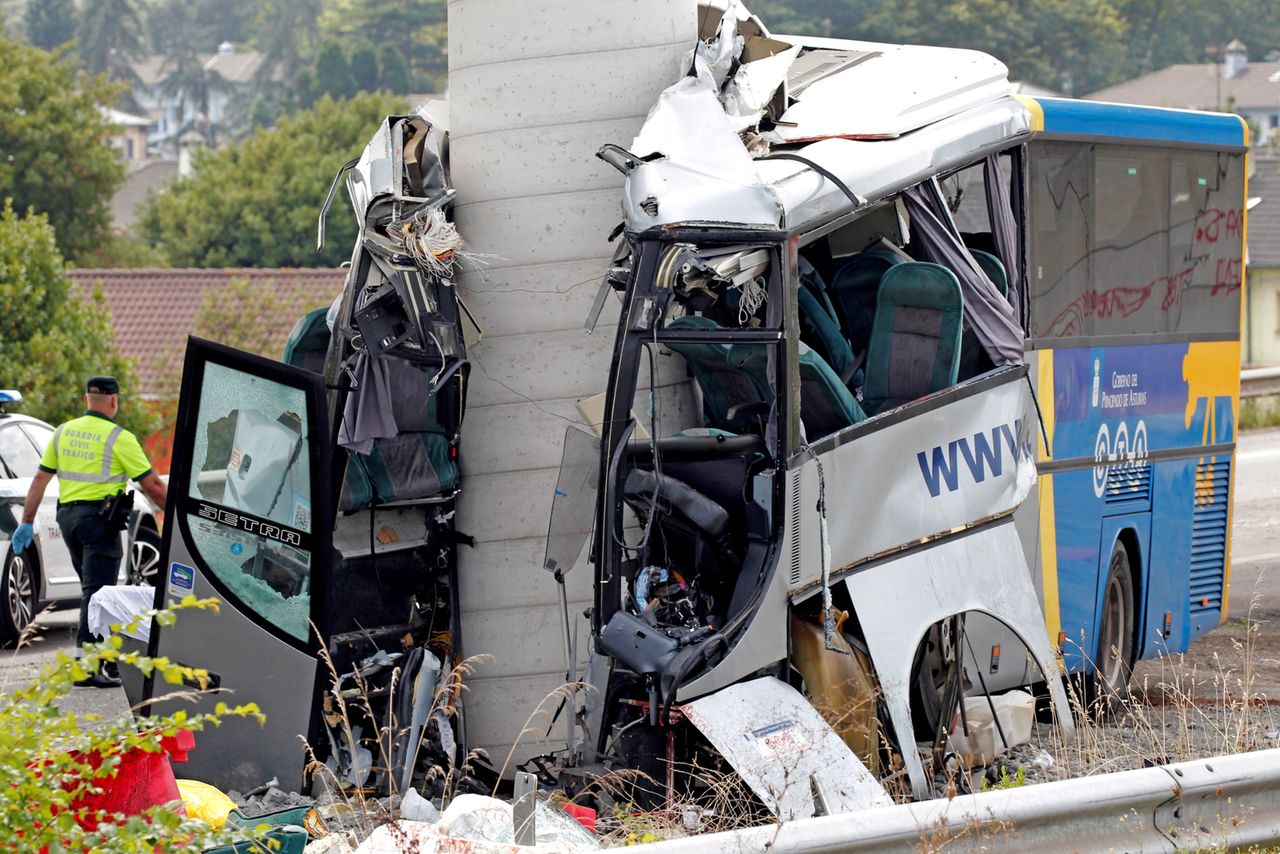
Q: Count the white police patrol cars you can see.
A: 1